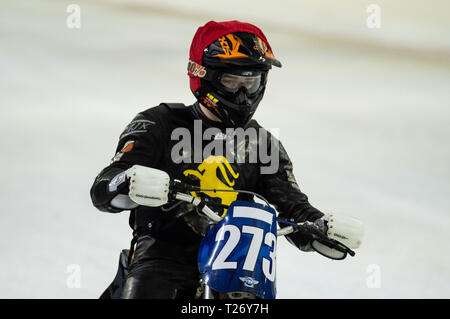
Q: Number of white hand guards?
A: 2